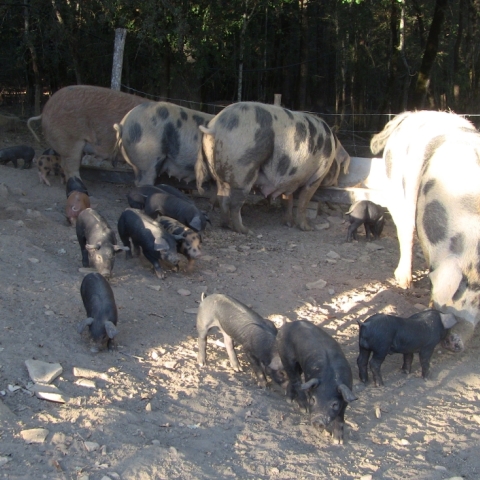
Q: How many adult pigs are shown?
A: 5